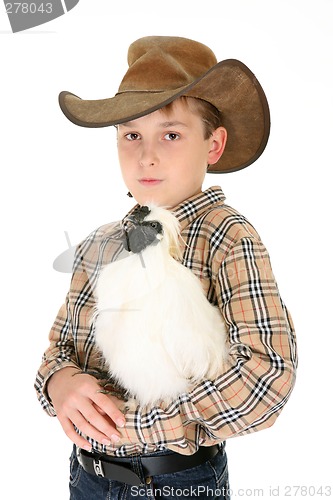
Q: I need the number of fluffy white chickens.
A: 1